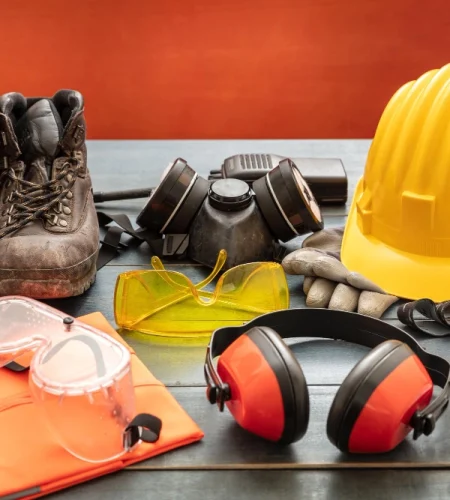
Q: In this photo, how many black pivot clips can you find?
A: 2